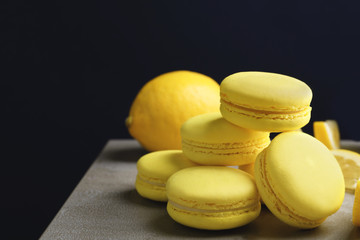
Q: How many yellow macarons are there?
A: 5